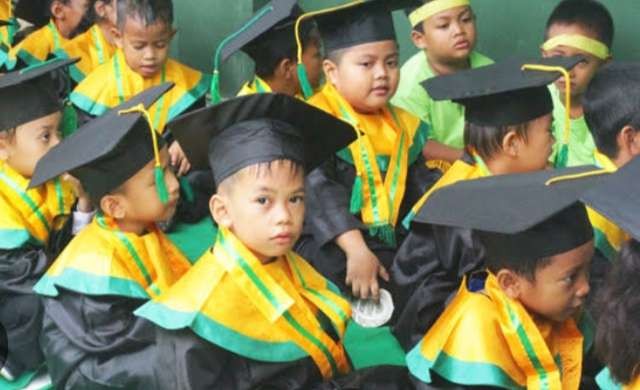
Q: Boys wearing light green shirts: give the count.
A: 2